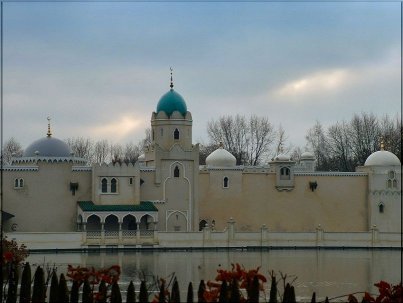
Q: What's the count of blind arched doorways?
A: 1